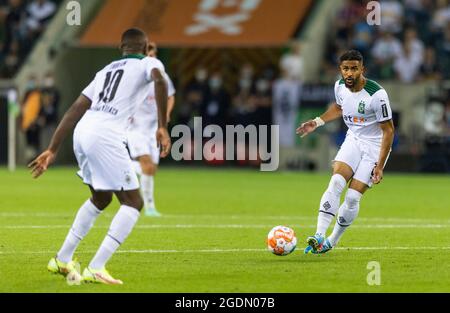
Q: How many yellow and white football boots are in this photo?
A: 2